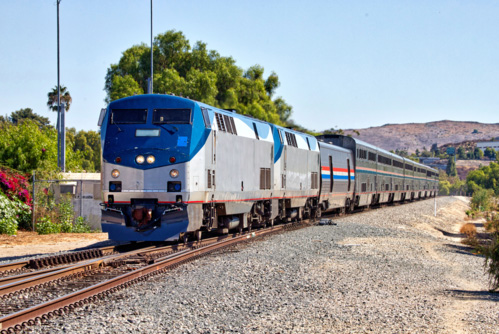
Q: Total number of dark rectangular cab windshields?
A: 2